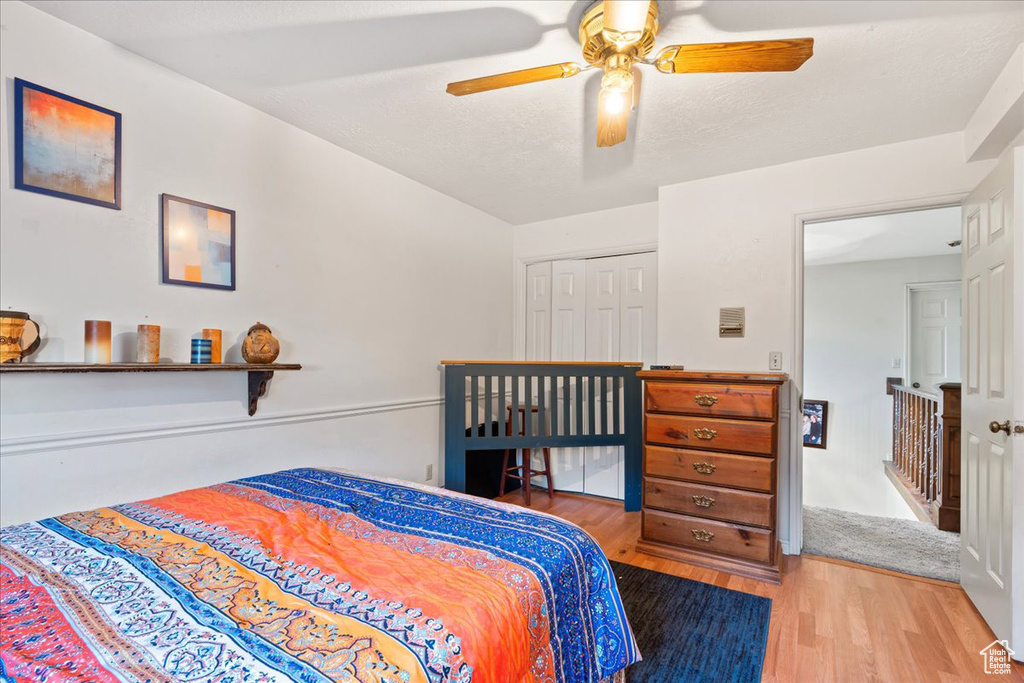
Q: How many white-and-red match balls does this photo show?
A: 0